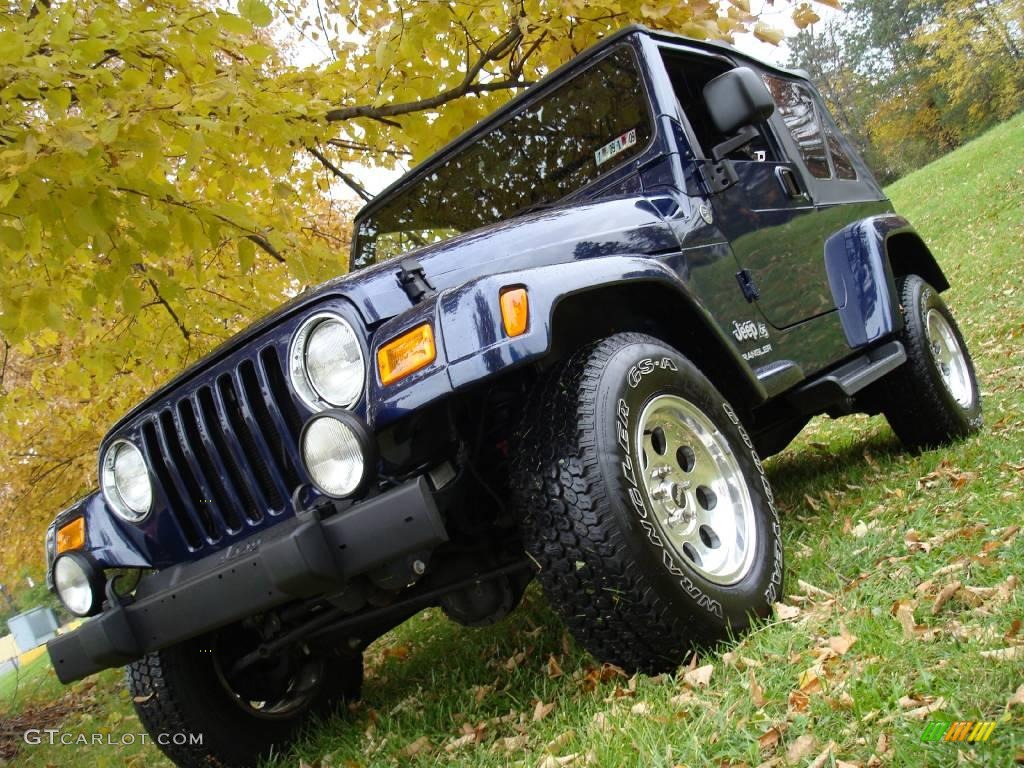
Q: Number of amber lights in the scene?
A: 3